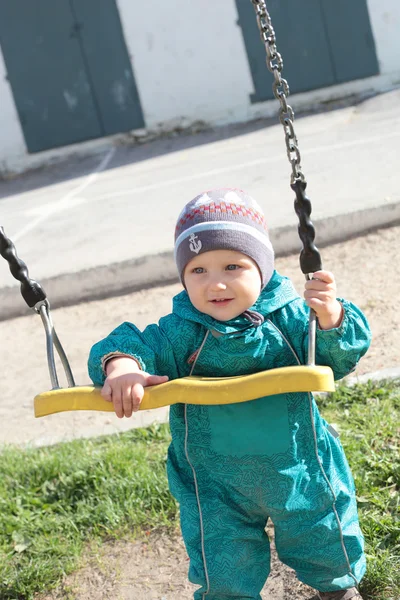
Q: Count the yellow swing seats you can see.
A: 1